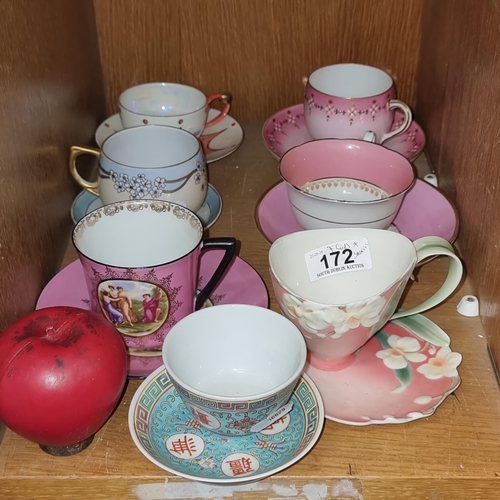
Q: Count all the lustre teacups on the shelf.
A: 1